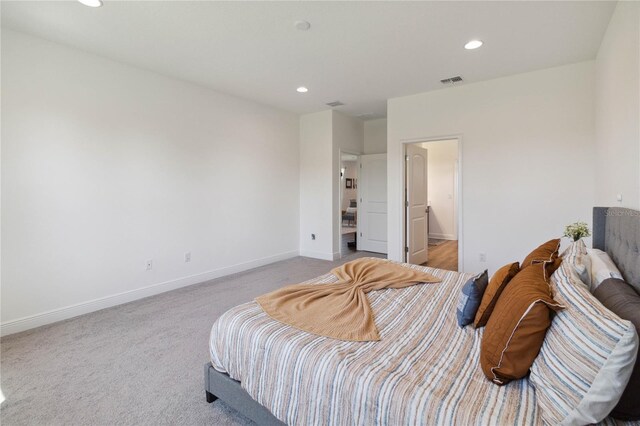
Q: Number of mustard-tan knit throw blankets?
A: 1